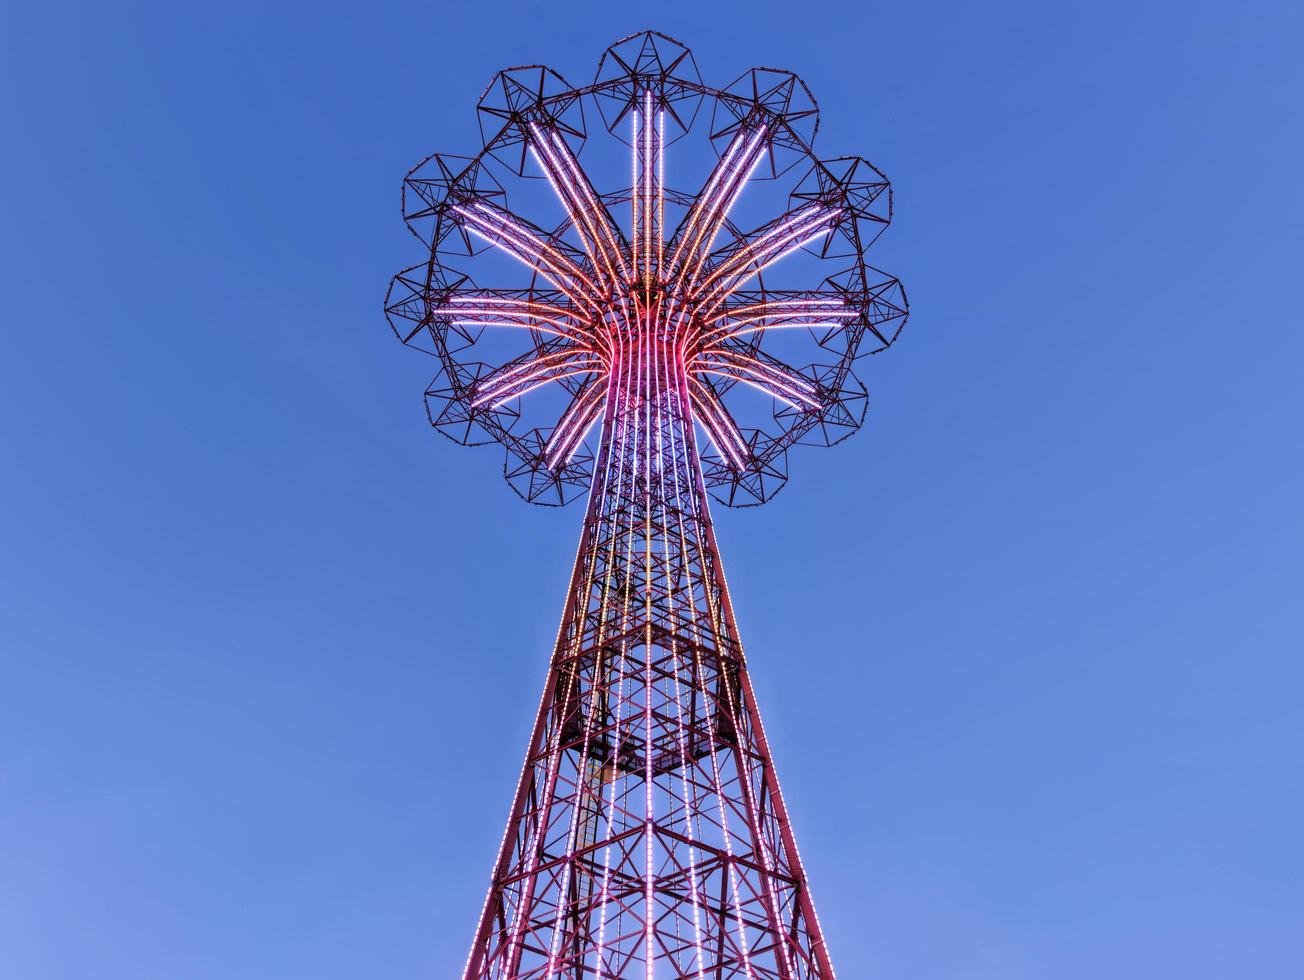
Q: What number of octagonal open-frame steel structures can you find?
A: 11